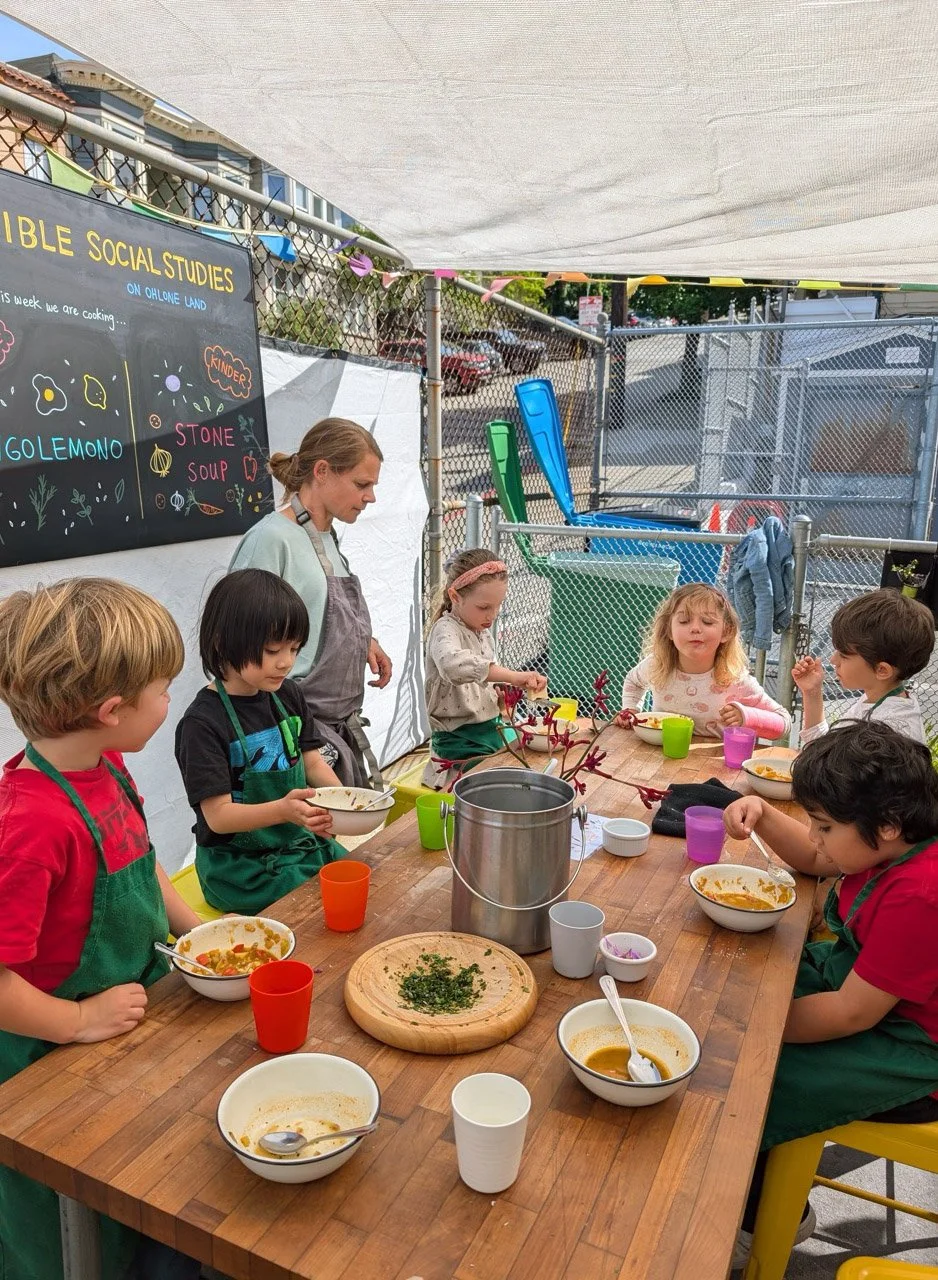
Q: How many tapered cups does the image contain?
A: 9